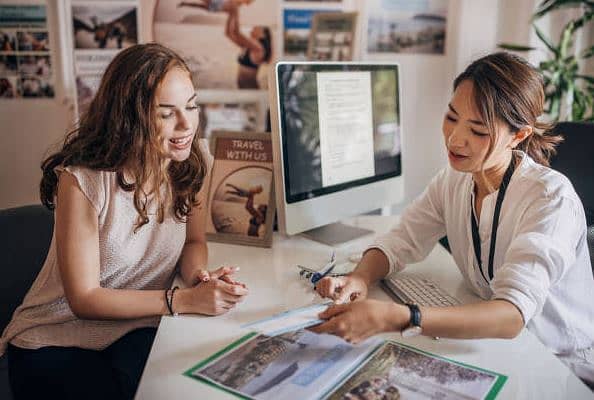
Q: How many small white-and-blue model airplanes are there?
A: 1